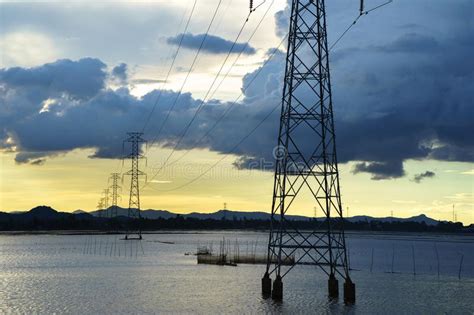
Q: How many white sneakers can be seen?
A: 0